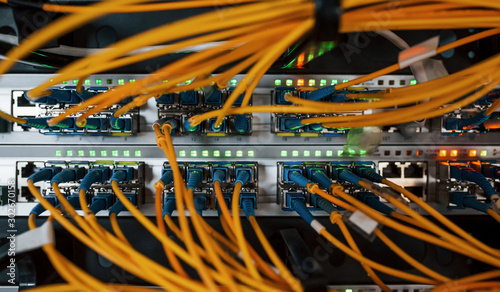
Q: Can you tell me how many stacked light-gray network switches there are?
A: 2